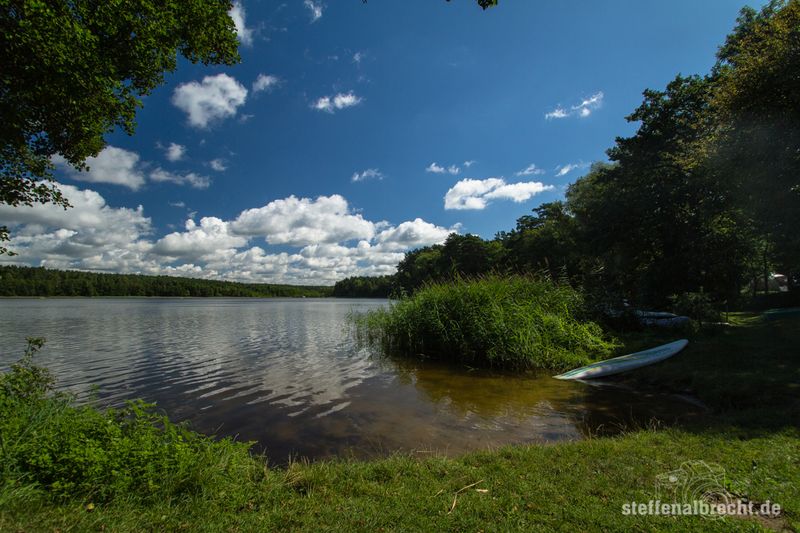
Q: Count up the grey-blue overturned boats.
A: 2